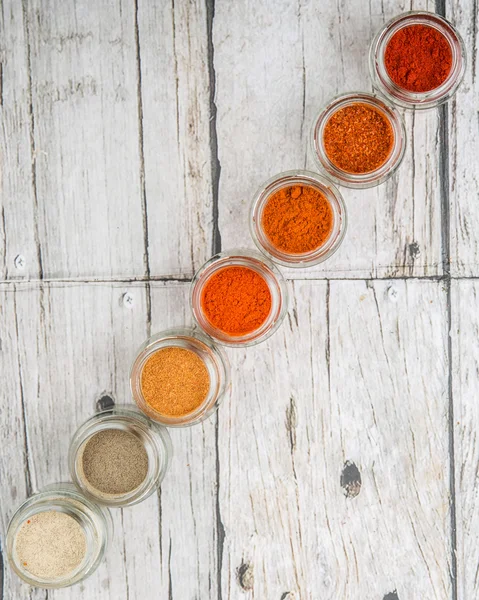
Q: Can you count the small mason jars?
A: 7